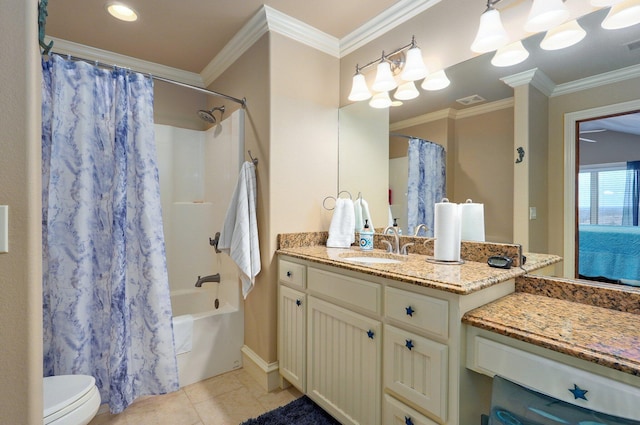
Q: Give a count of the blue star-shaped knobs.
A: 7